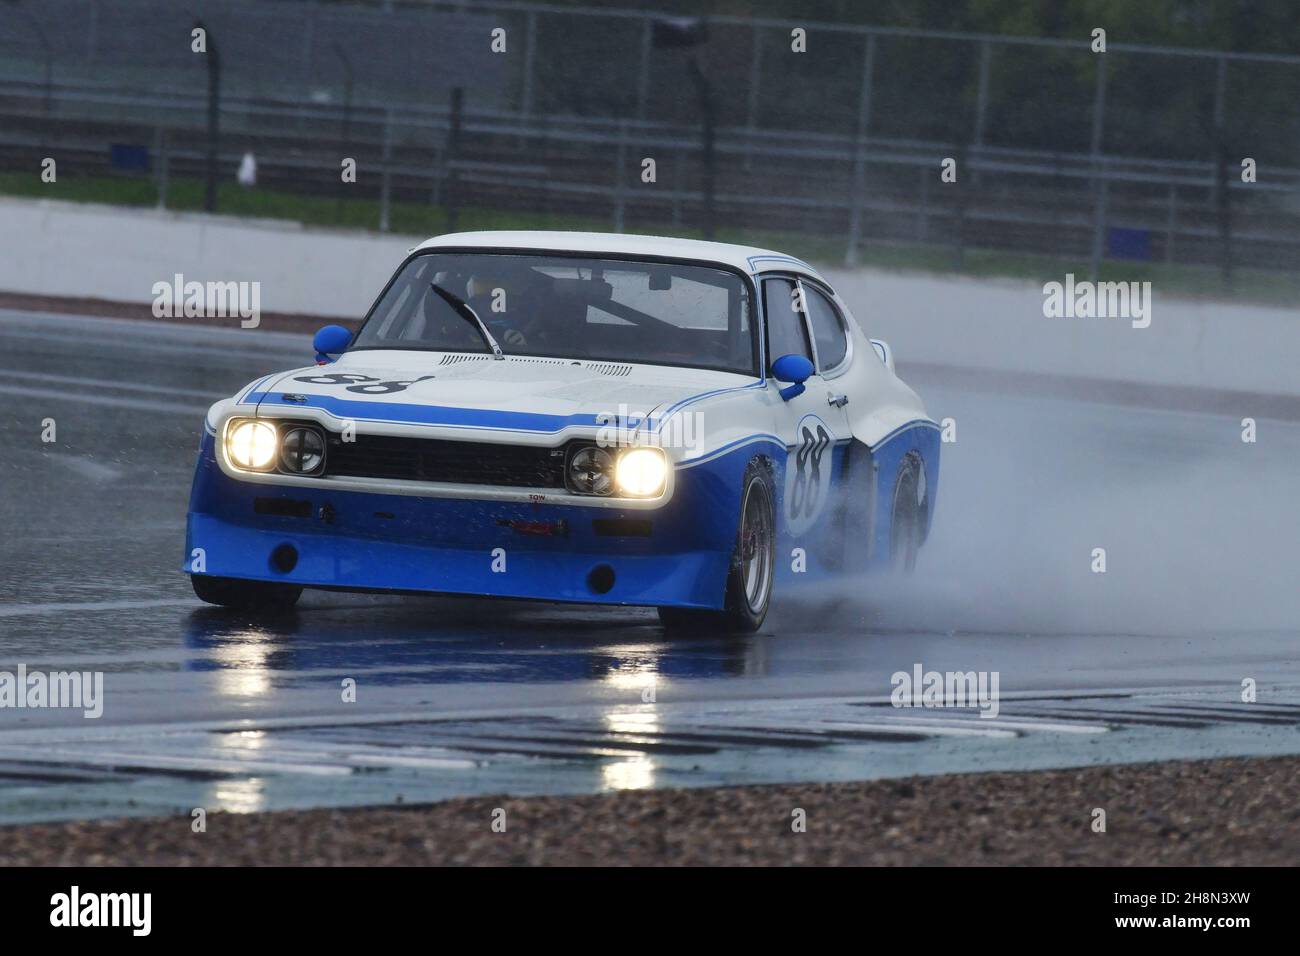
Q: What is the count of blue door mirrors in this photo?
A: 2